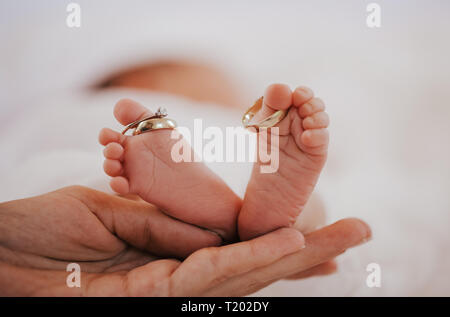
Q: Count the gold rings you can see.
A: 3